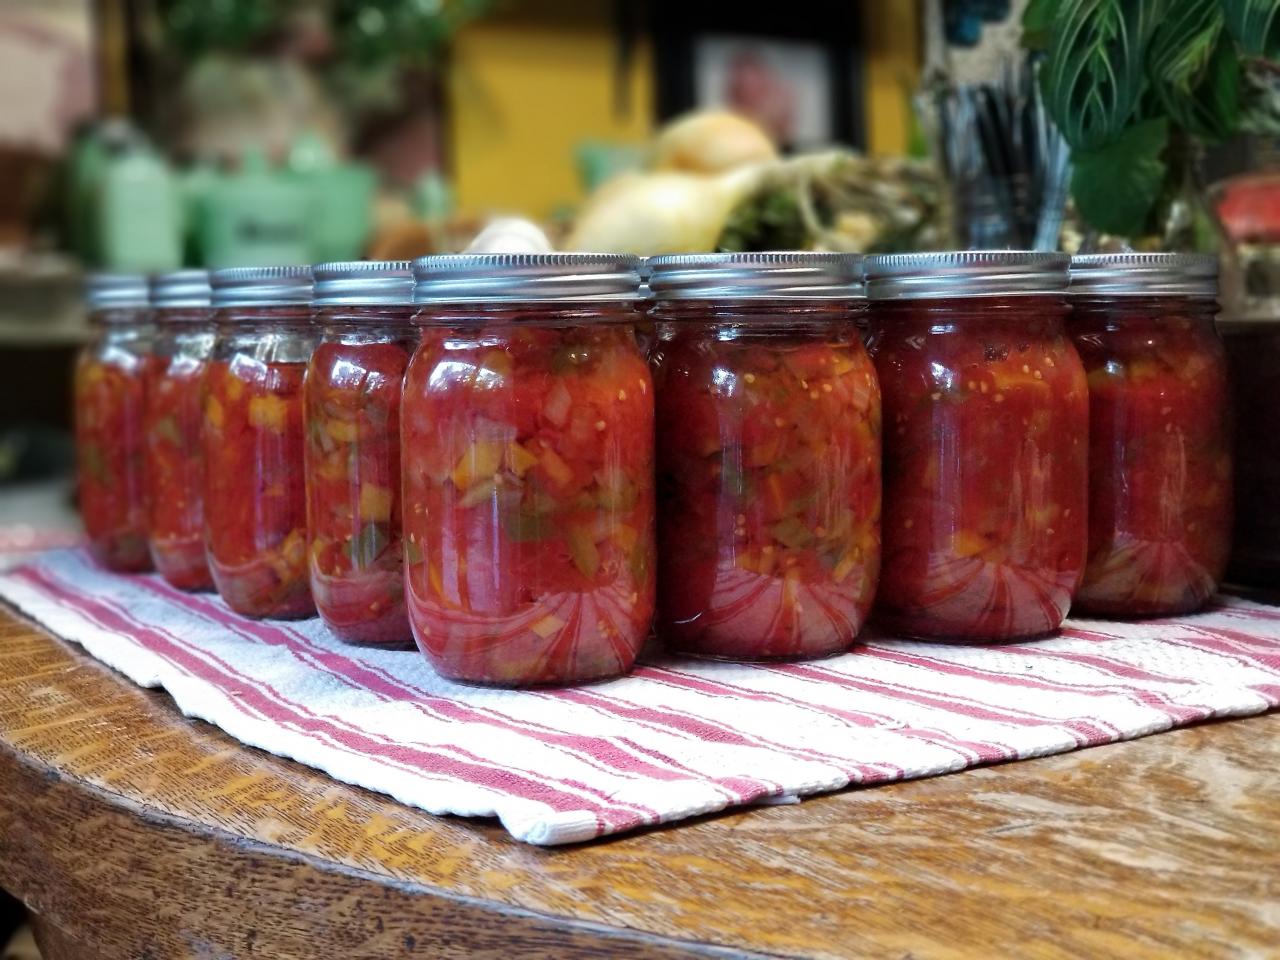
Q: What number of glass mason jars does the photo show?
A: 8